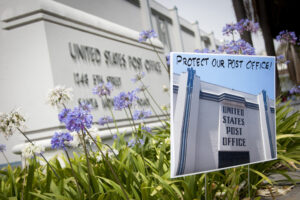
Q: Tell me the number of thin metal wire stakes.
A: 2